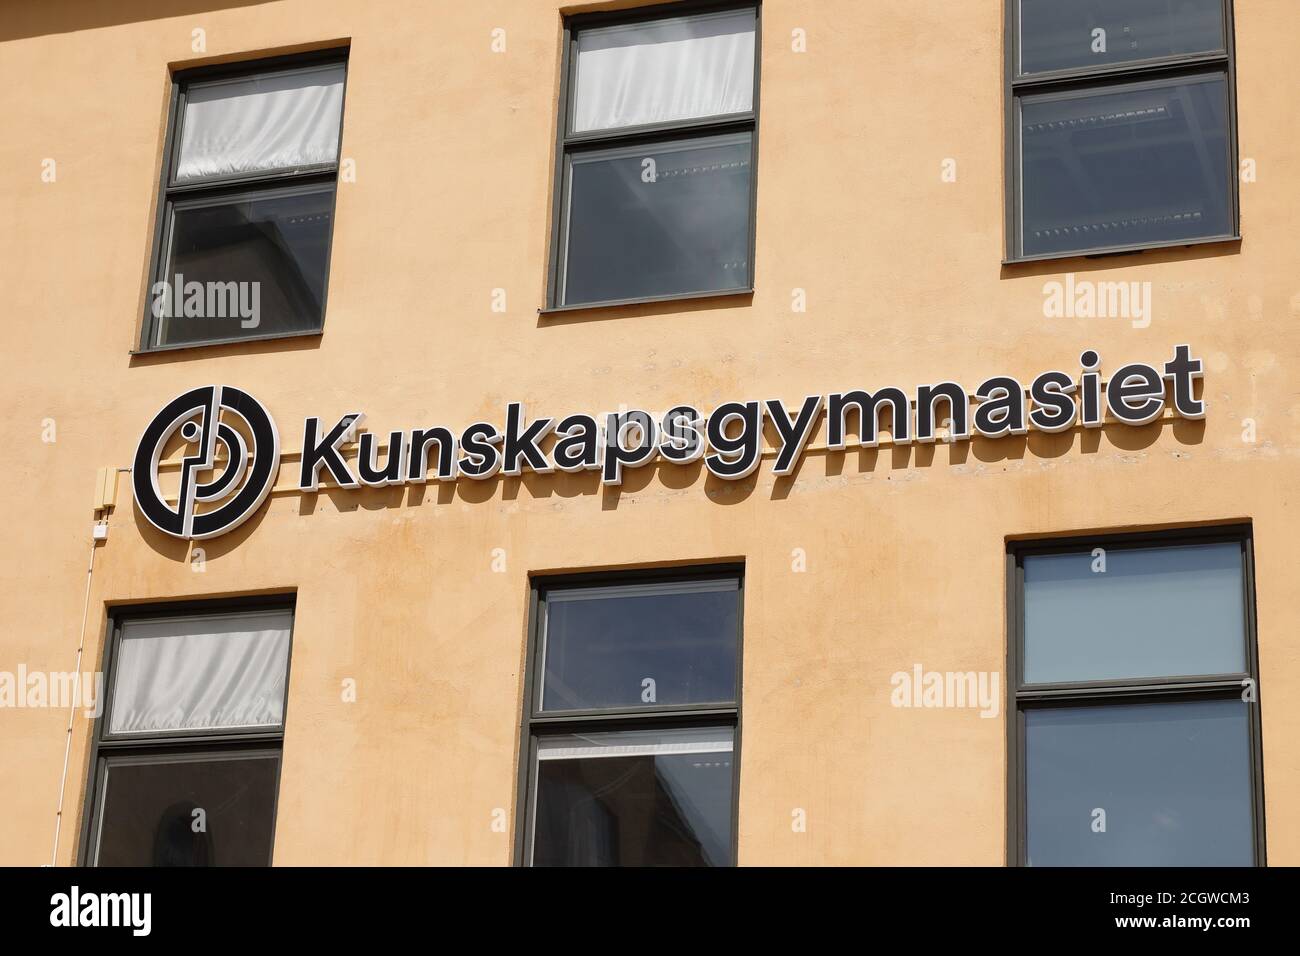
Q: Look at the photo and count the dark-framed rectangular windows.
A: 6